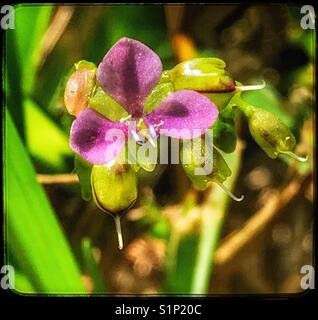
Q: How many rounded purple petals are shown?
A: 3